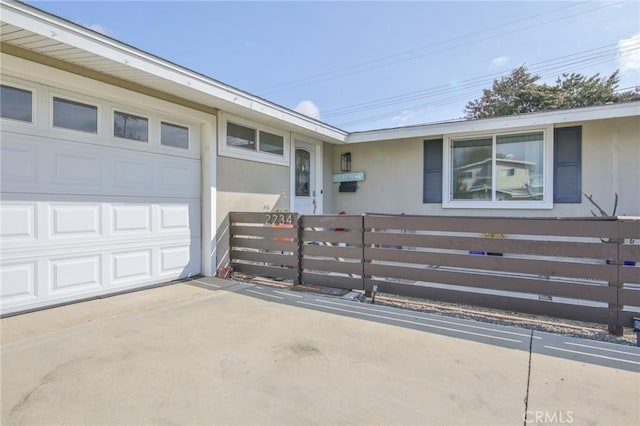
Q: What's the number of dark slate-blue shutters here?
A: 2